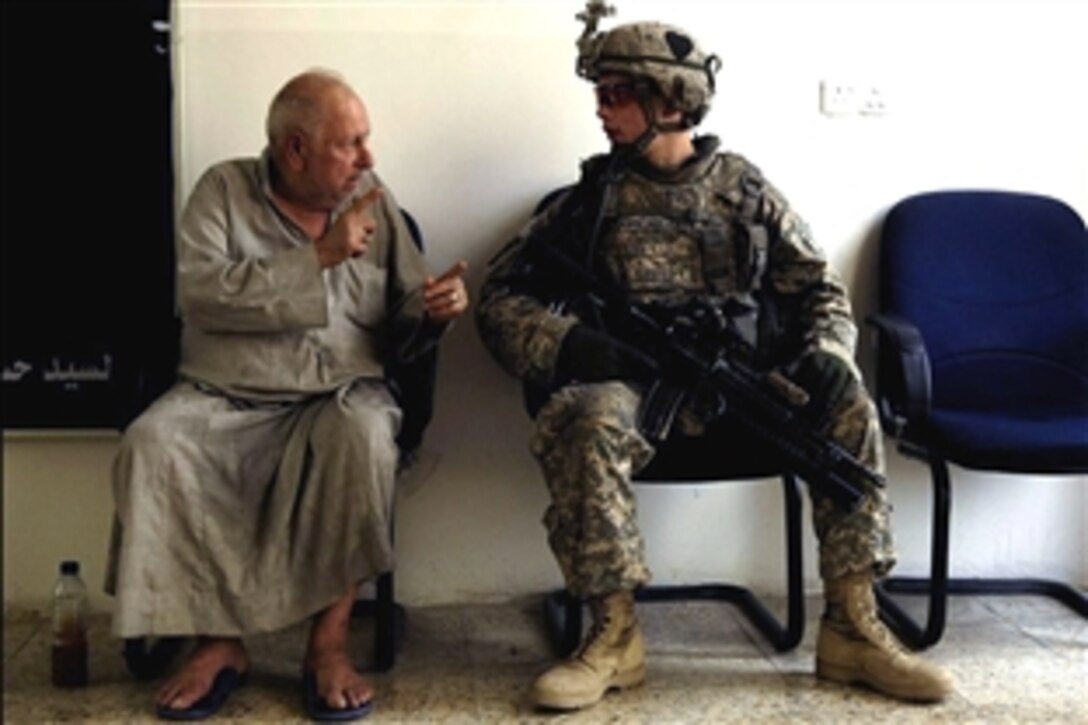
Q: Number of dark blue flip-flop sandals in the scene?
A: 2